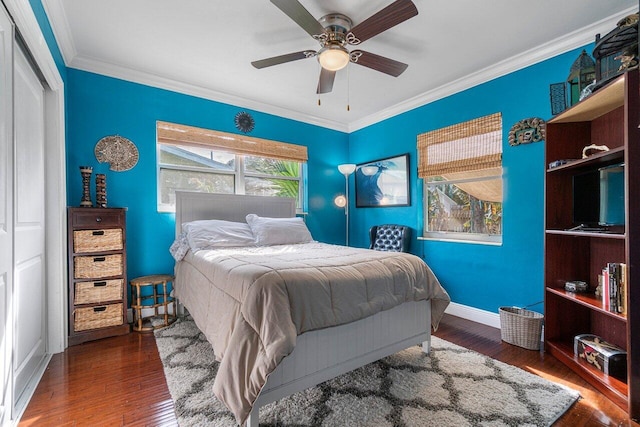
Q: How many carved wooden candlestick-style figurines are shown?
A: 2